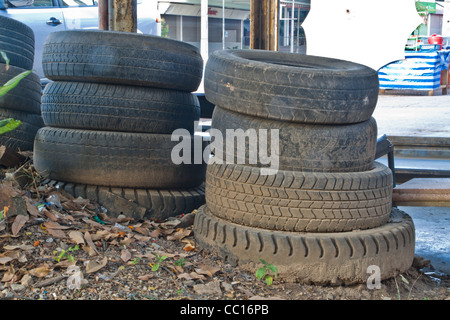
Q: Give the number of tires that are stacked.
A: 11